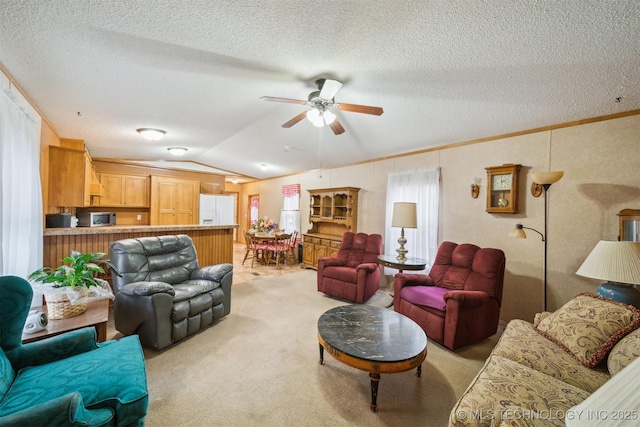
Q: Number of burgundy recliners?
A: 2